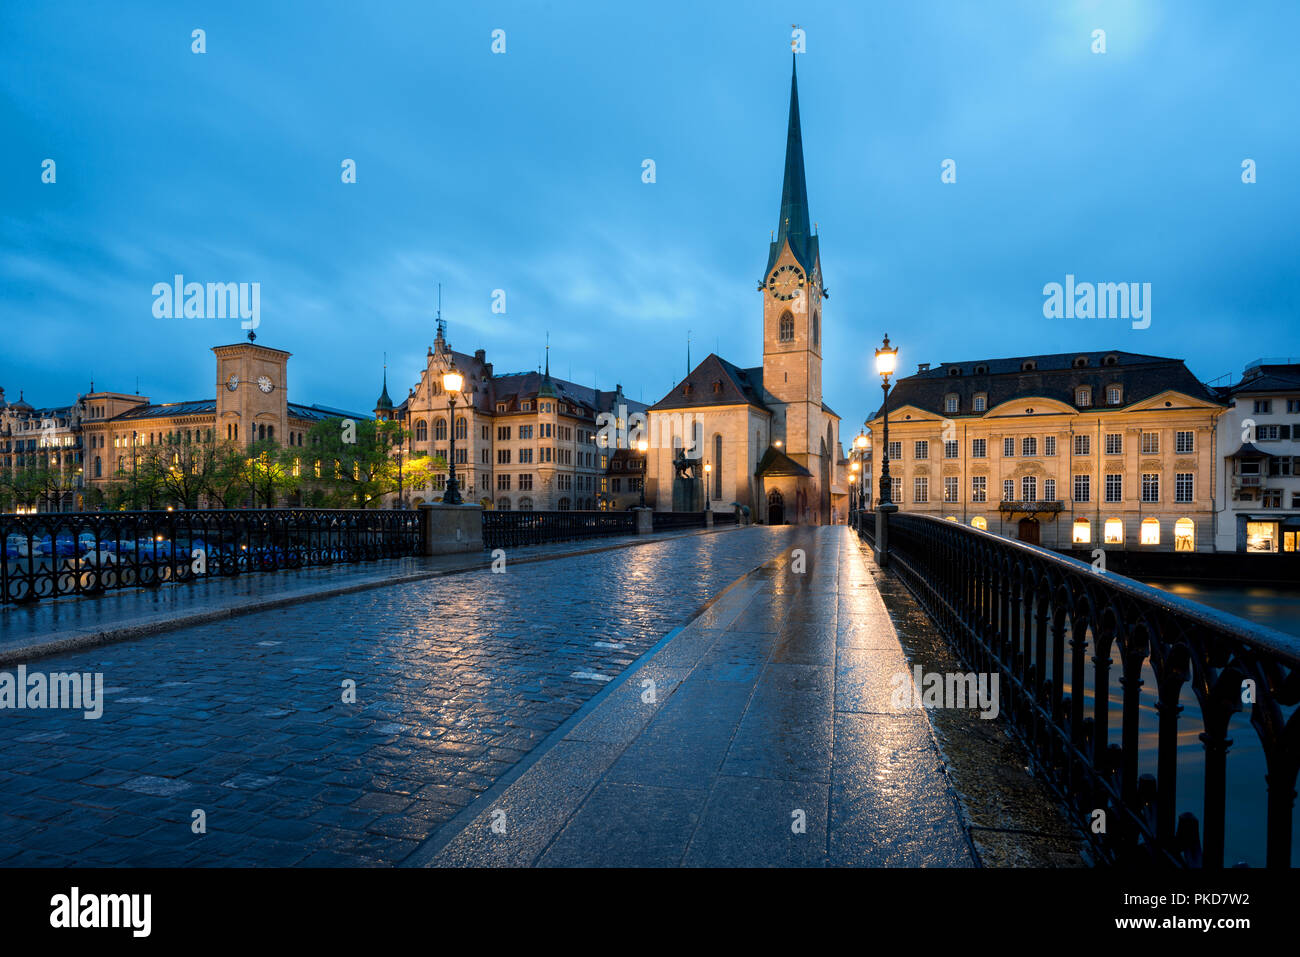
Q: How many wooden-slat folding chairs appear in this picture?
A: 0